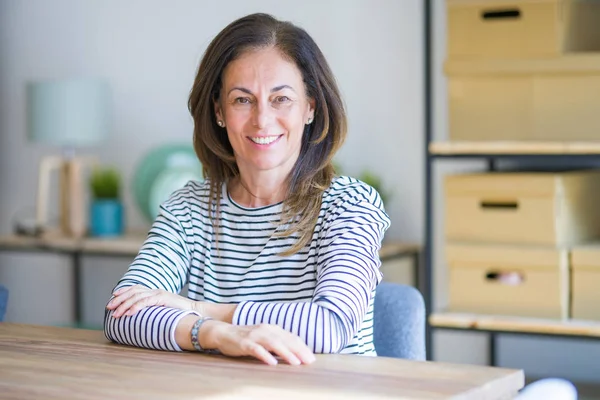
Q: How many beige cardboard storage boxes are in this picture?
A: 5